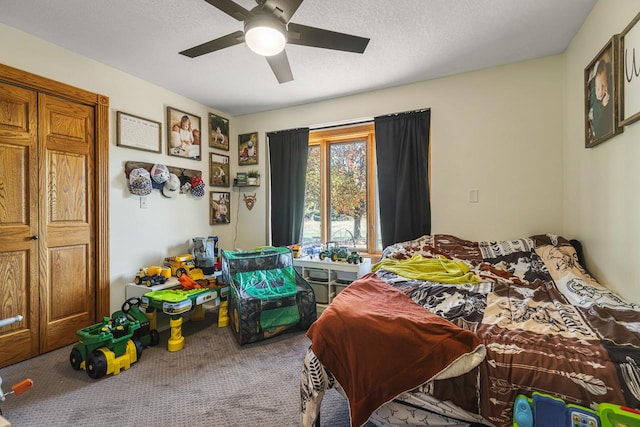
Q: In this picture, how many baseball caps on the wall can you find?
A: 5